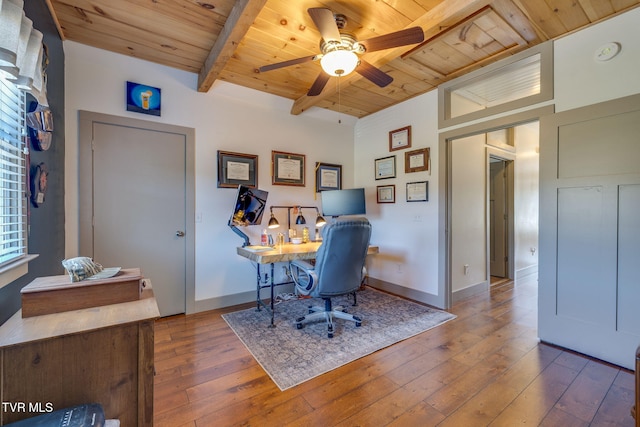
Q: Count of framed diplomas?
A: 8